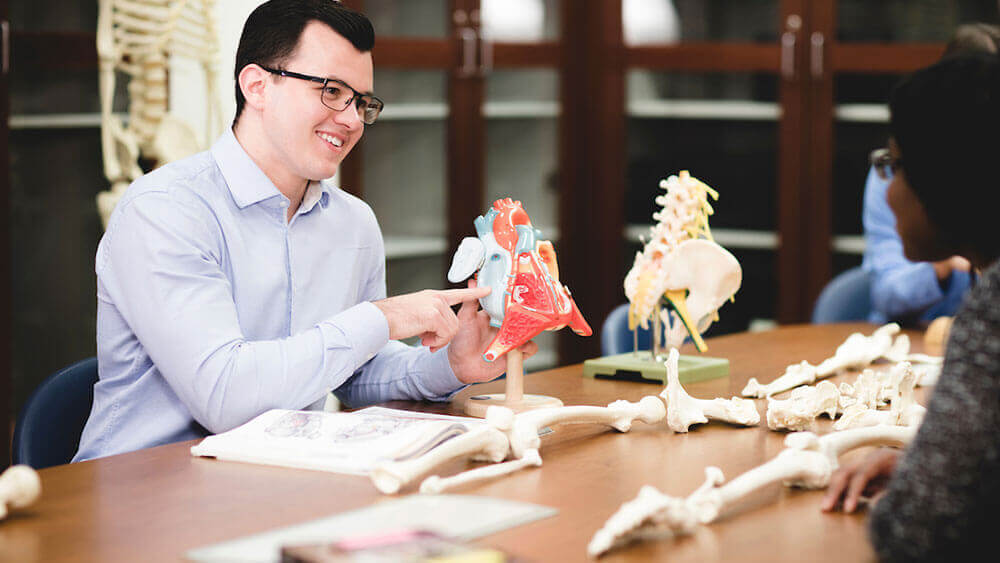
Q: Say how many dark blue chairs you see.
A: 3